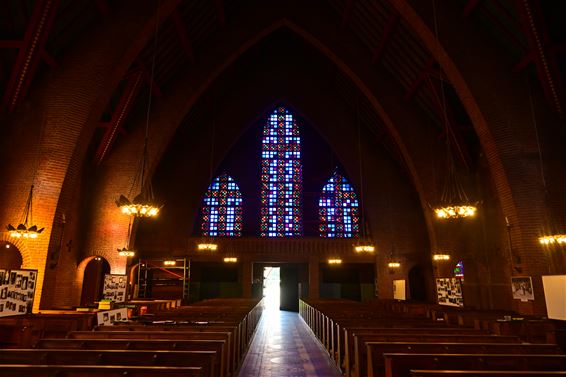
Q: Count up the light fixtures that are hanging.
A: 12